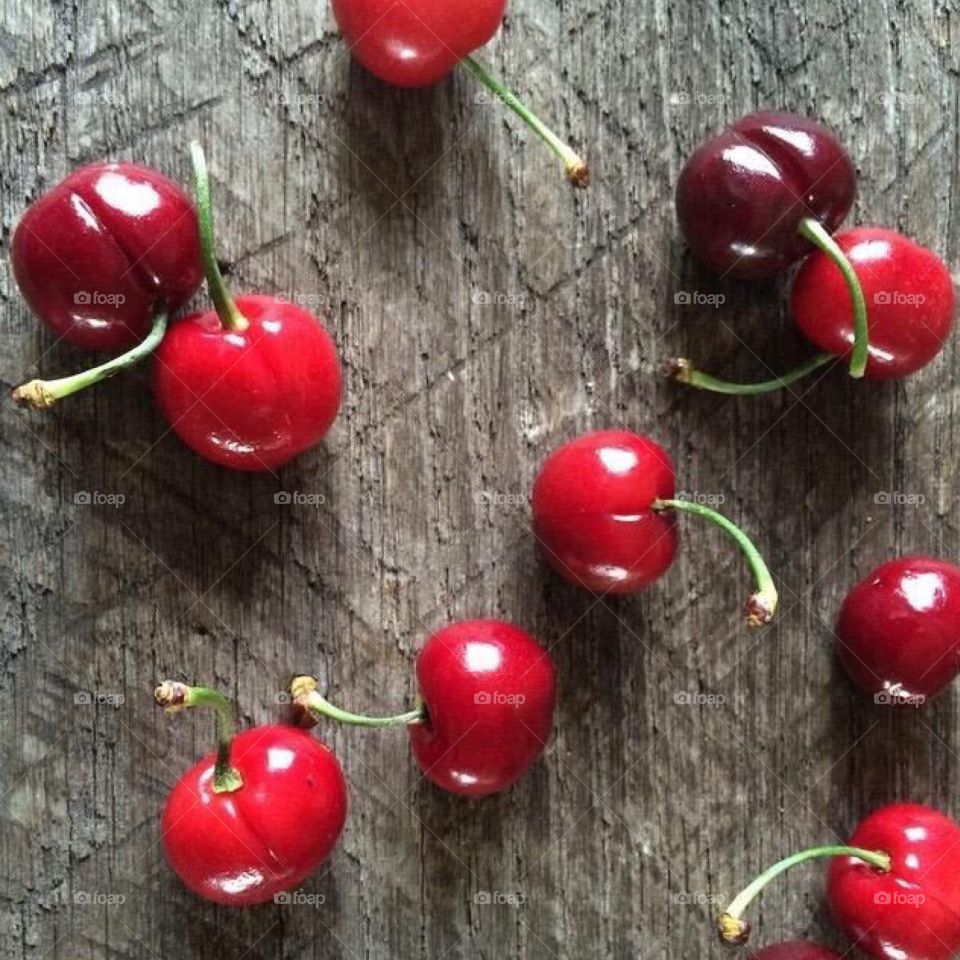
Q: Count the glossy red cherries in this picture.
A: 11